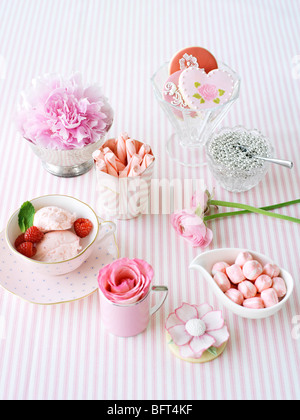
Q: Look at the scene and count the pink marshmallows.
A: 12